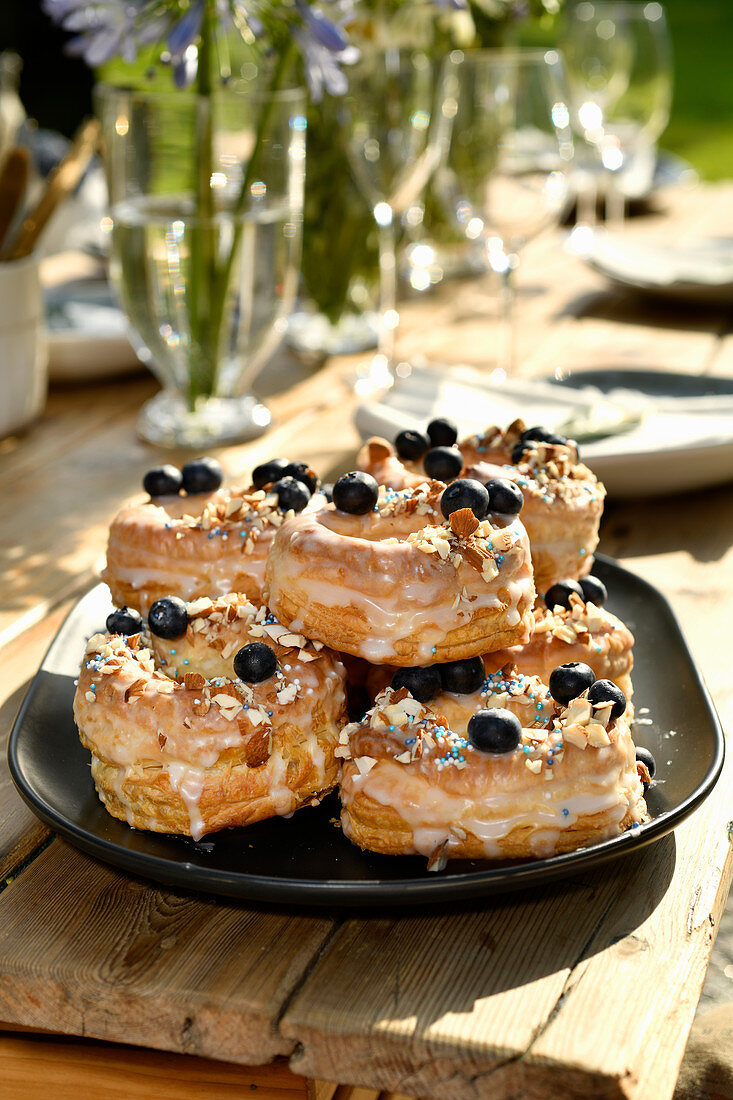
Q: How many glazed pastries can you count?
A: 6